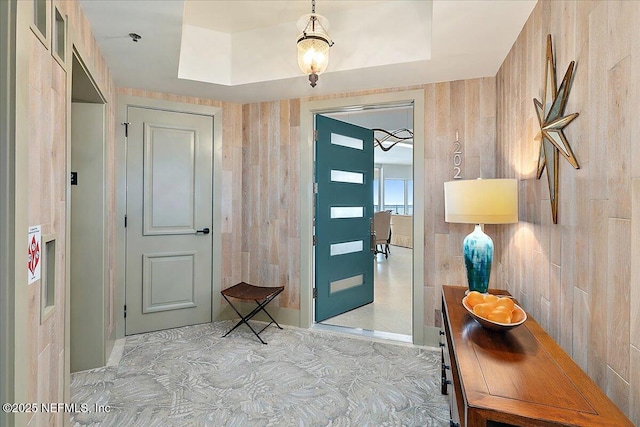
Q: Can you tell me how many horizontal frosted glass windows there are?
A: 5